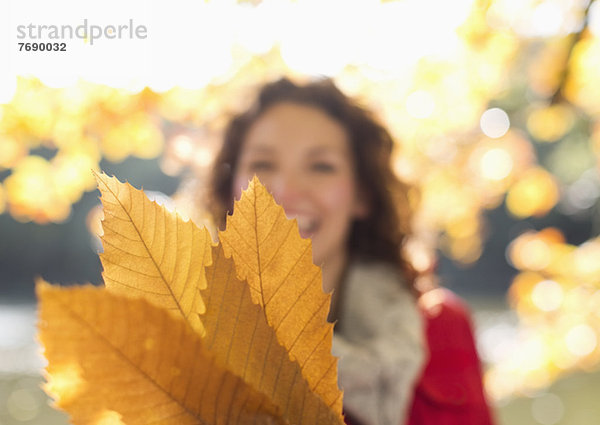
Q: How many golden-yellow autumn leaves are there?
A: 4